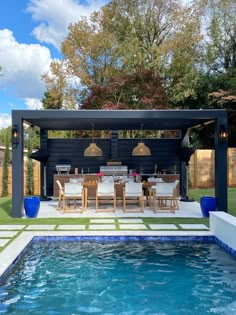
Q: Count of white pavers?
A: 11